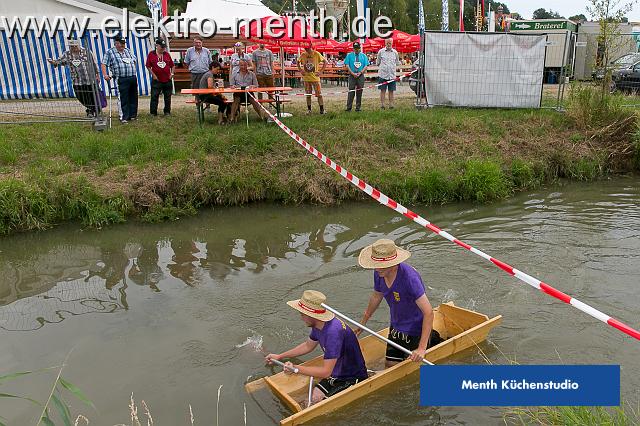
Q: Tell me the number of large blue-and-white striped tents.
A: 1